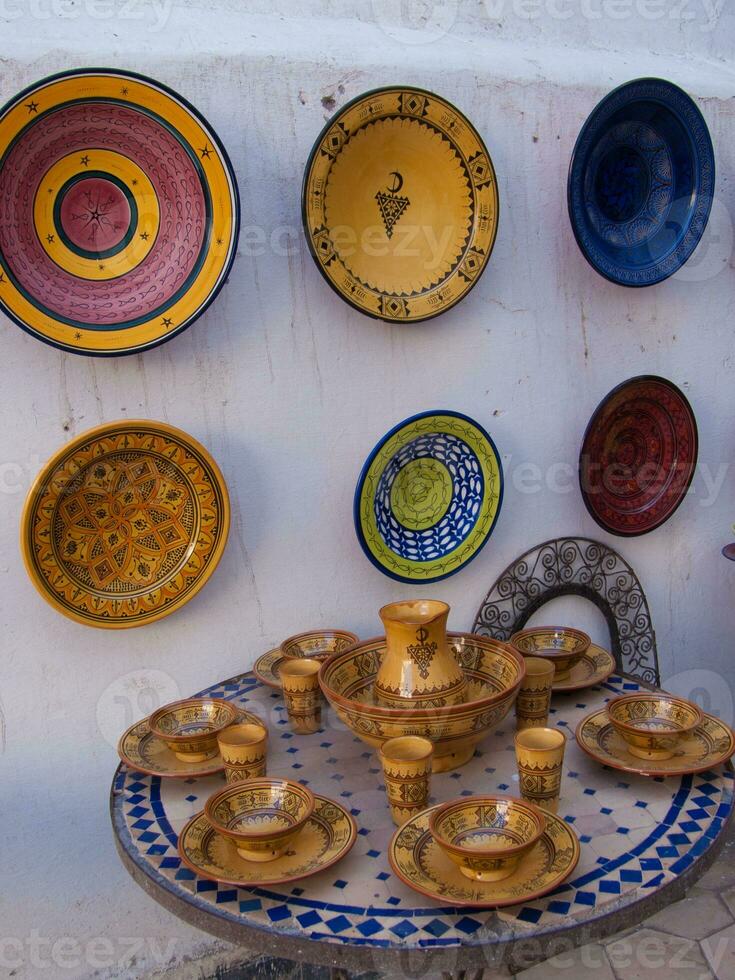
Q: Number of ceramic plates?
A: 12